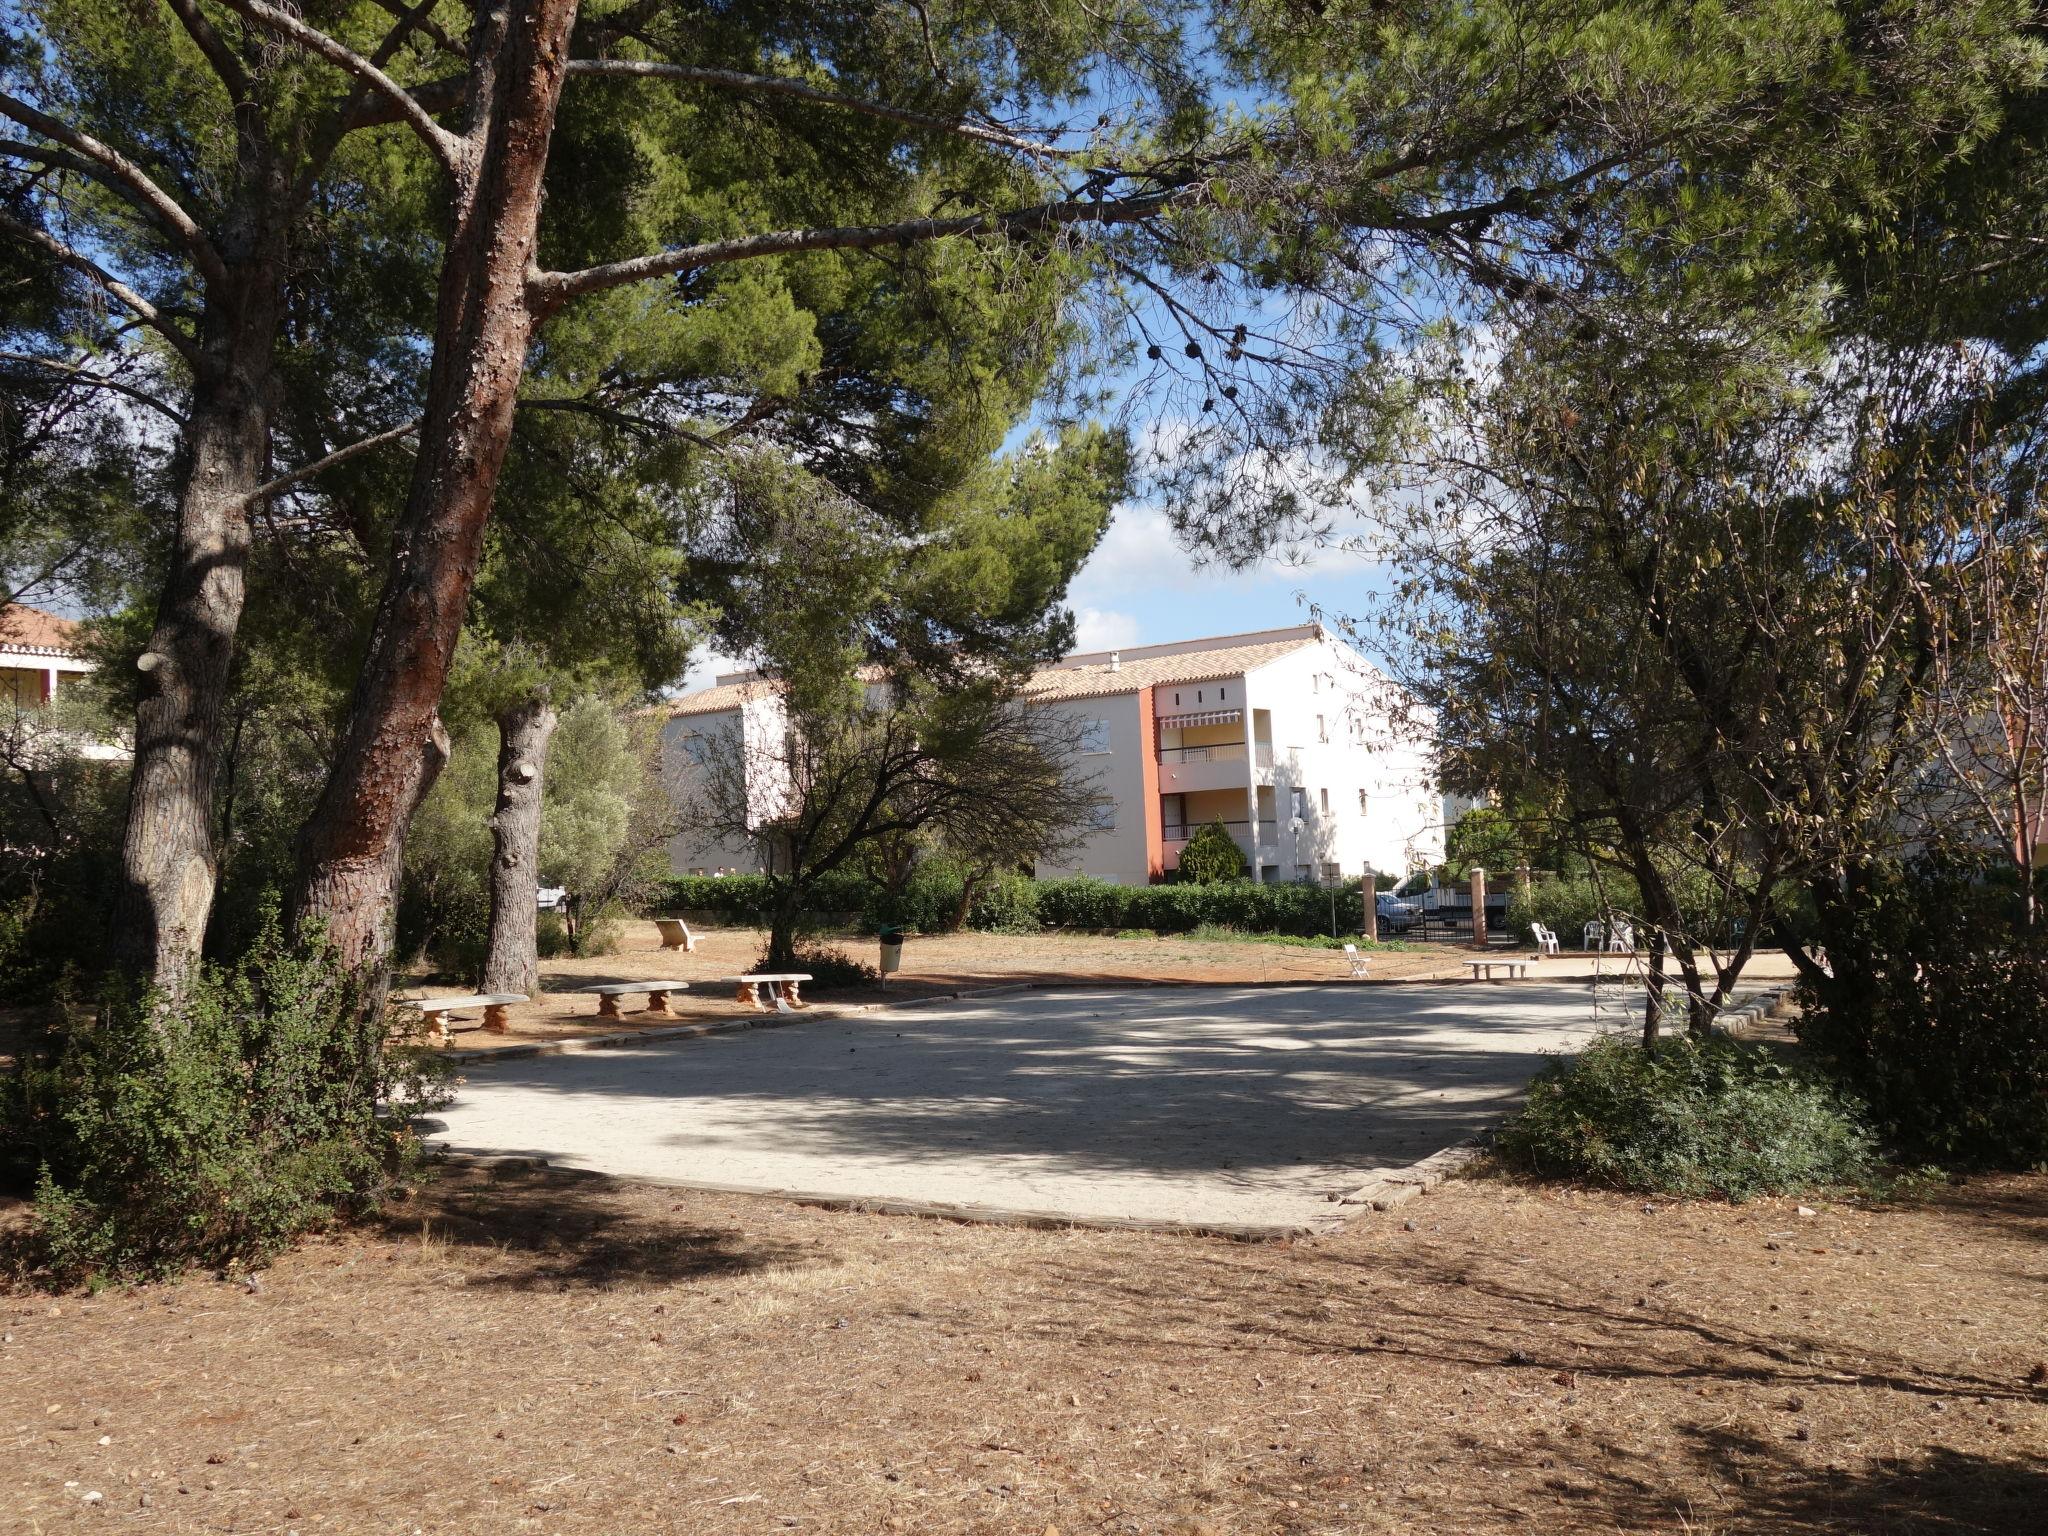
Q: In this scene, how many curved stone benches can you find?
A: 3